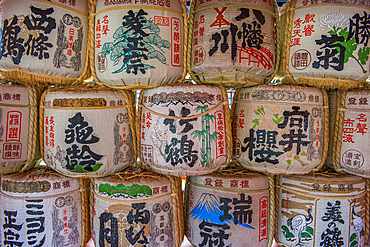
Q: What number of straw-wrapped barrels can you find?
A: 13